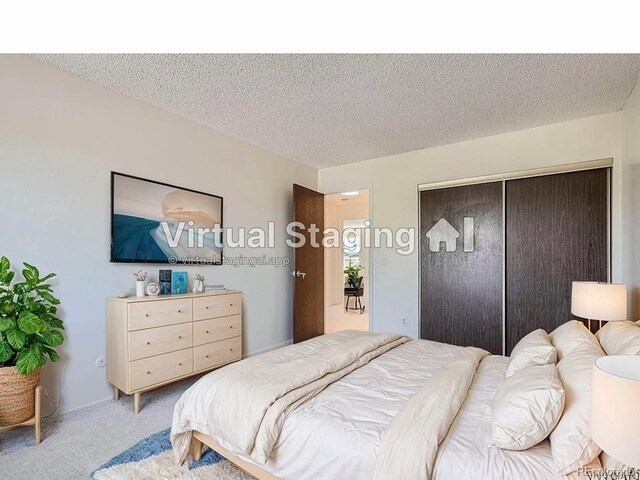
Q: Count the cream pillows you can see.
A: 5